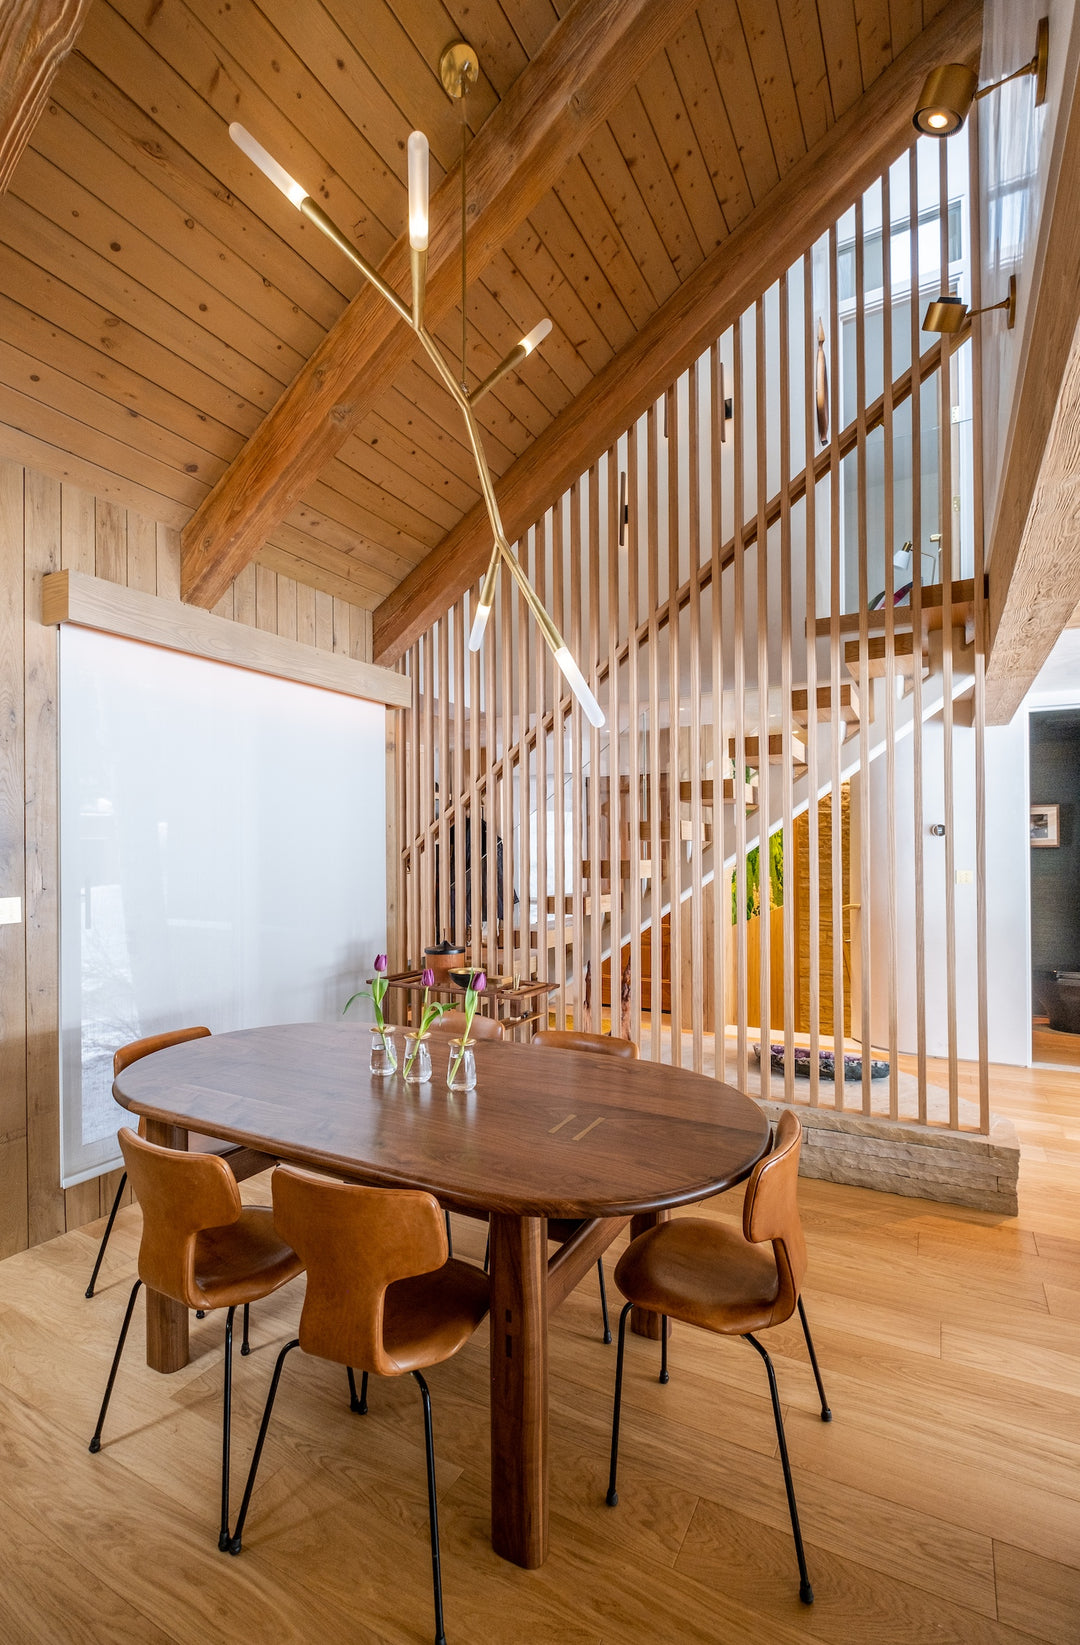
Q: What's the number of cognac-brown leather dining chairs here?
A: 6